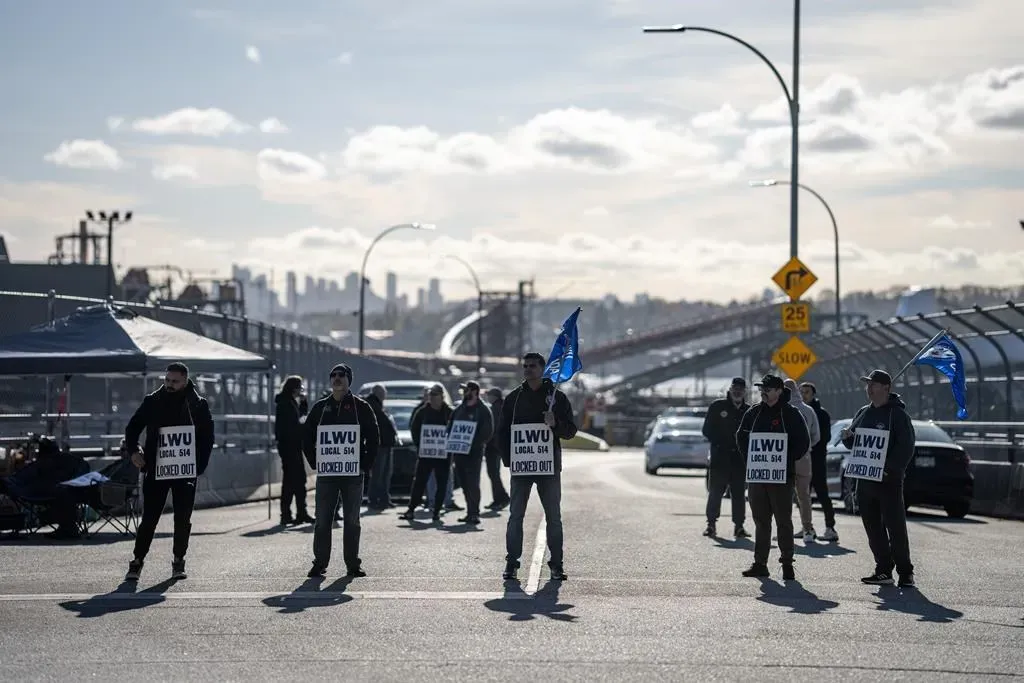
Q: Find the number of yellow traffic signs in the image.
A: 3